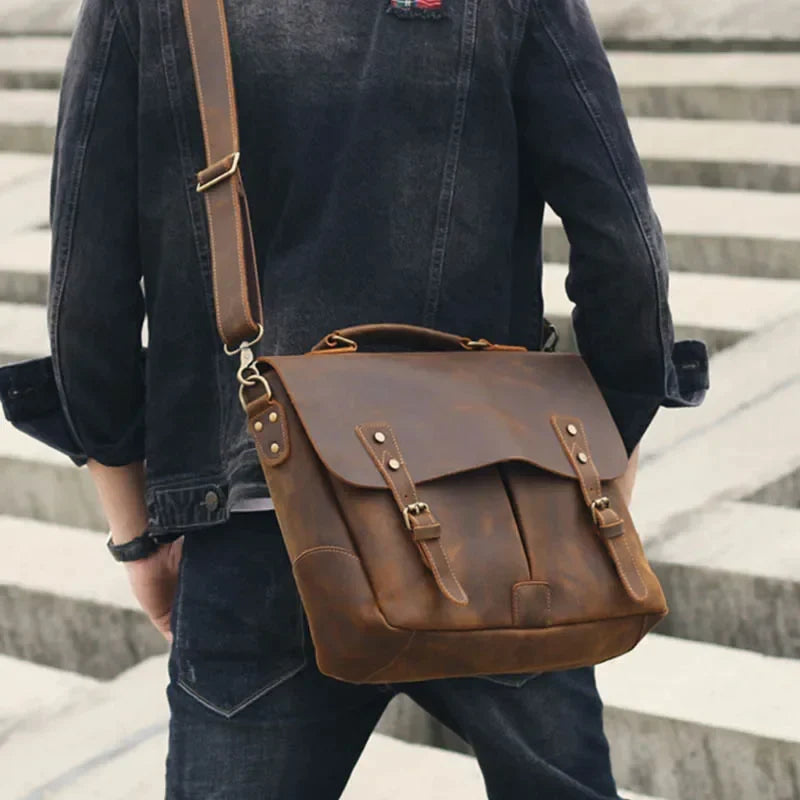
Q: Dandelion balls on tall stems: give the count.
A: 0